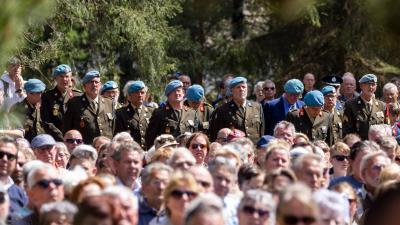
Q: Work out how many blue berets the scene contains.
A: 12